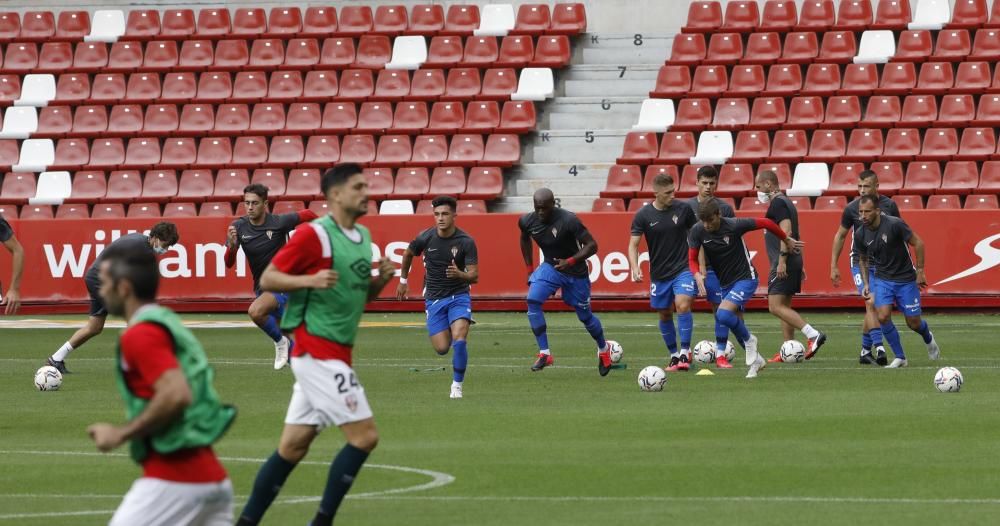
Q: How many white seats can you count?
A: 14